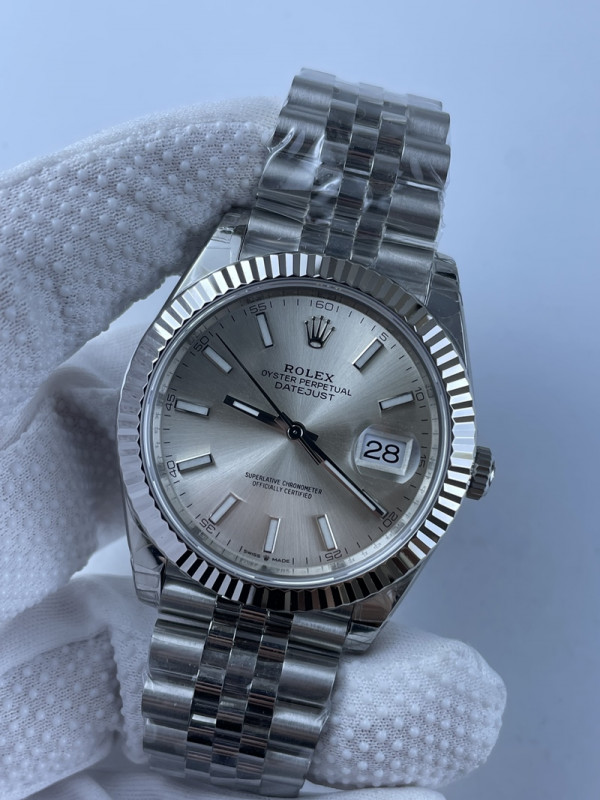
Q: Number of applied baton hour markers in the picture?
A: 10